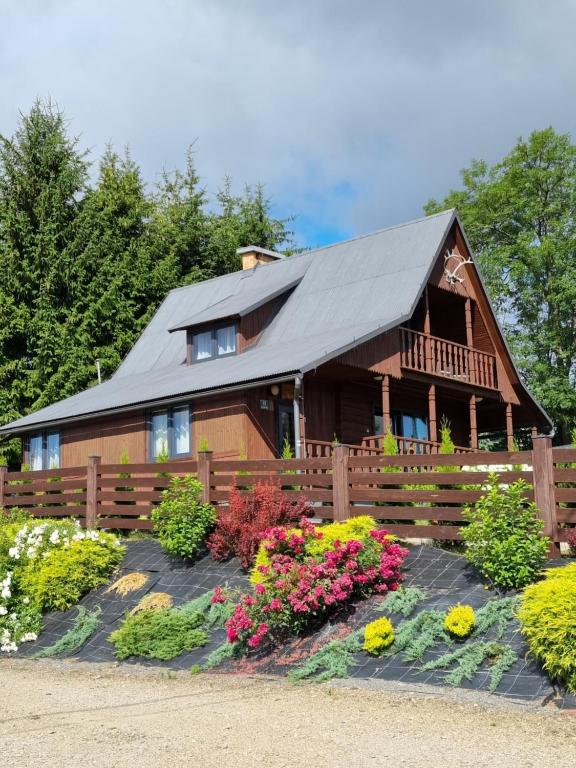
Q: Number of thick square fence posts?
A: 5